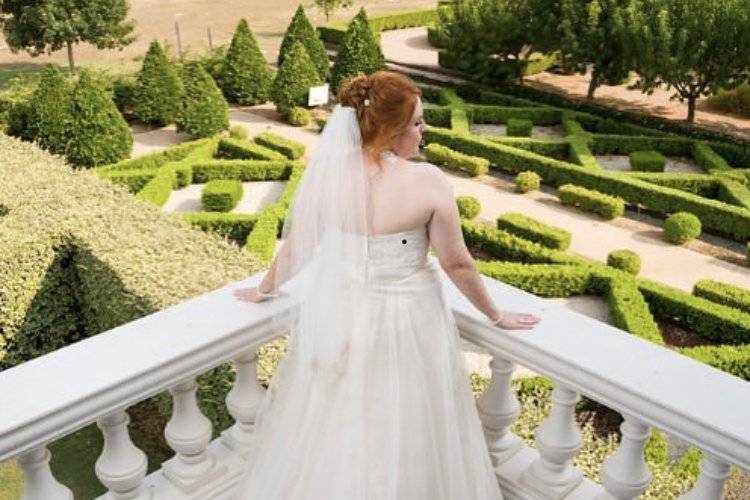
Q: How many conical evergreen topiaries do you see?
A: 8